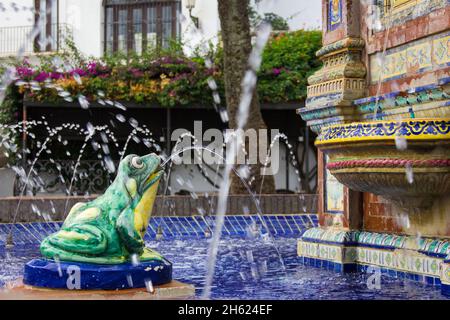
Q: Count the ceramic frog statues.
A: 1